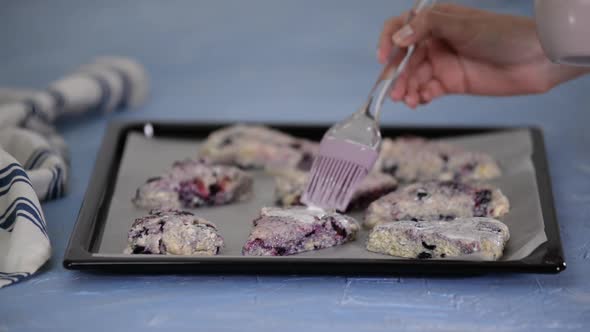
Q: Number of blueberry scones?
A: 8